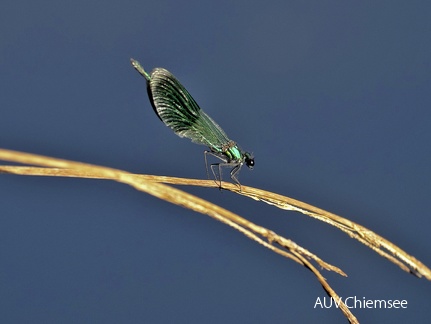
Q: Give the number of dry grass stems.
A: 2